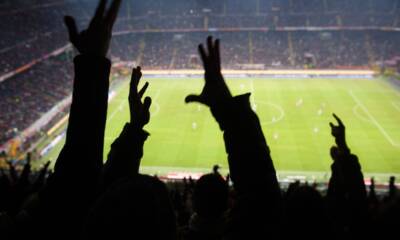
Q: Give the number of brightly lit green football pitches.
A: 1